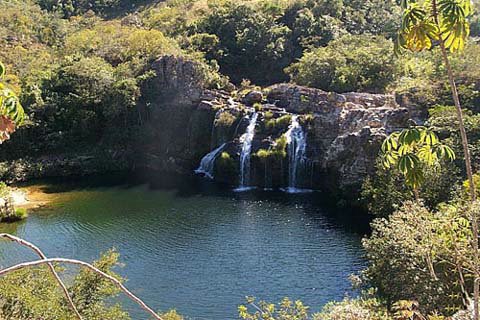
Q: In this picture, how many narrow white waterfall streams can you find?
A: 3